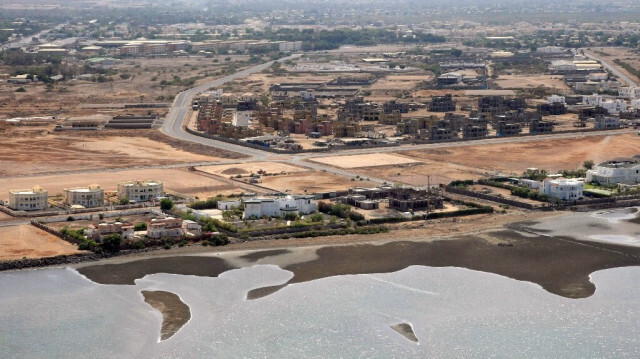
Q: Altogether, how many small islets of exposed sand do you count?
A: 2